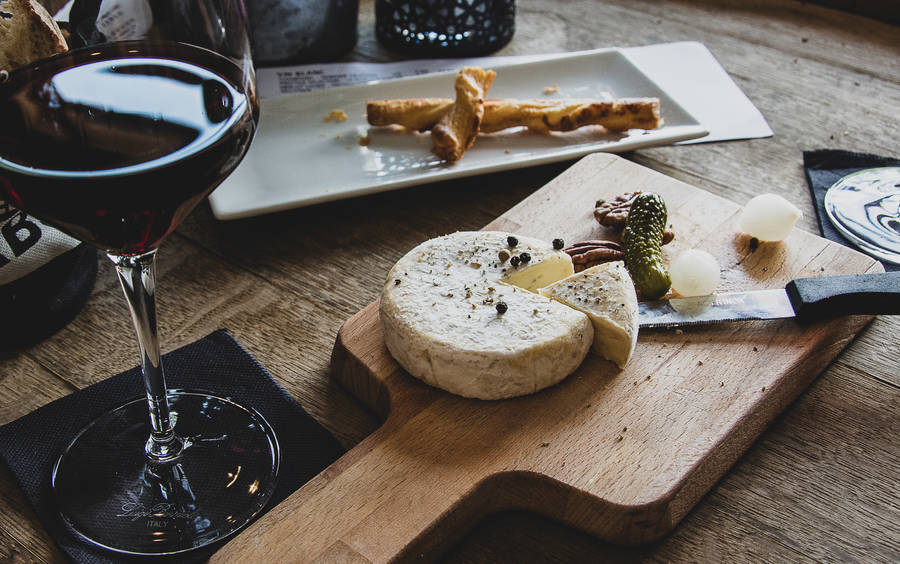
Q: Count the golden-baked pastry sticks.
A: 2